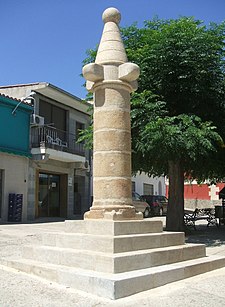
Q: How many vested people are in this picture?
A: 0